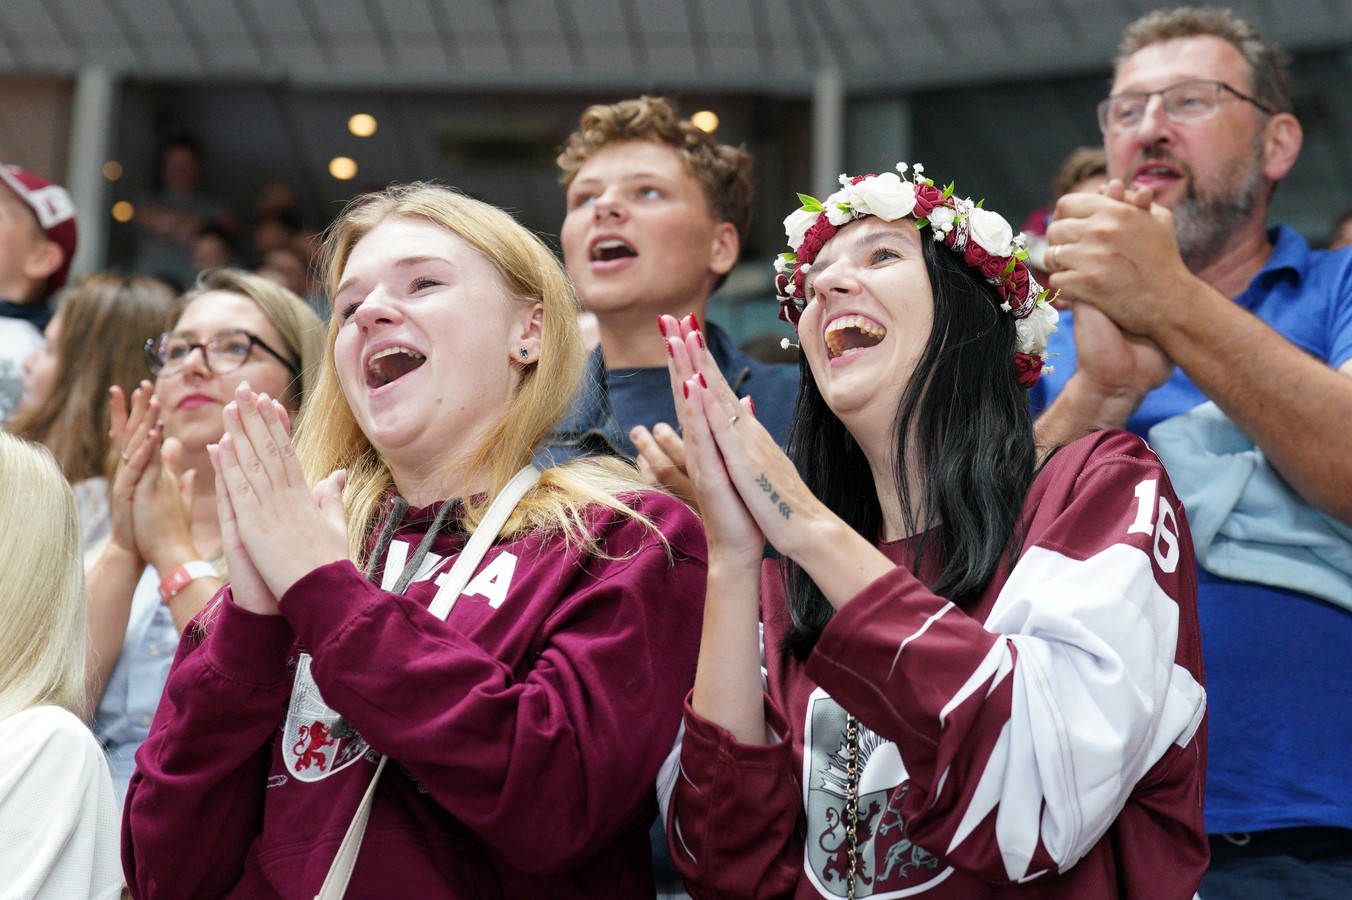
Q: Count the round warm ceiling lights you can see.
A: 5